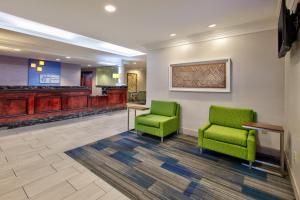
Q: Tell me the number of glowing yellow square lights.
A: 3